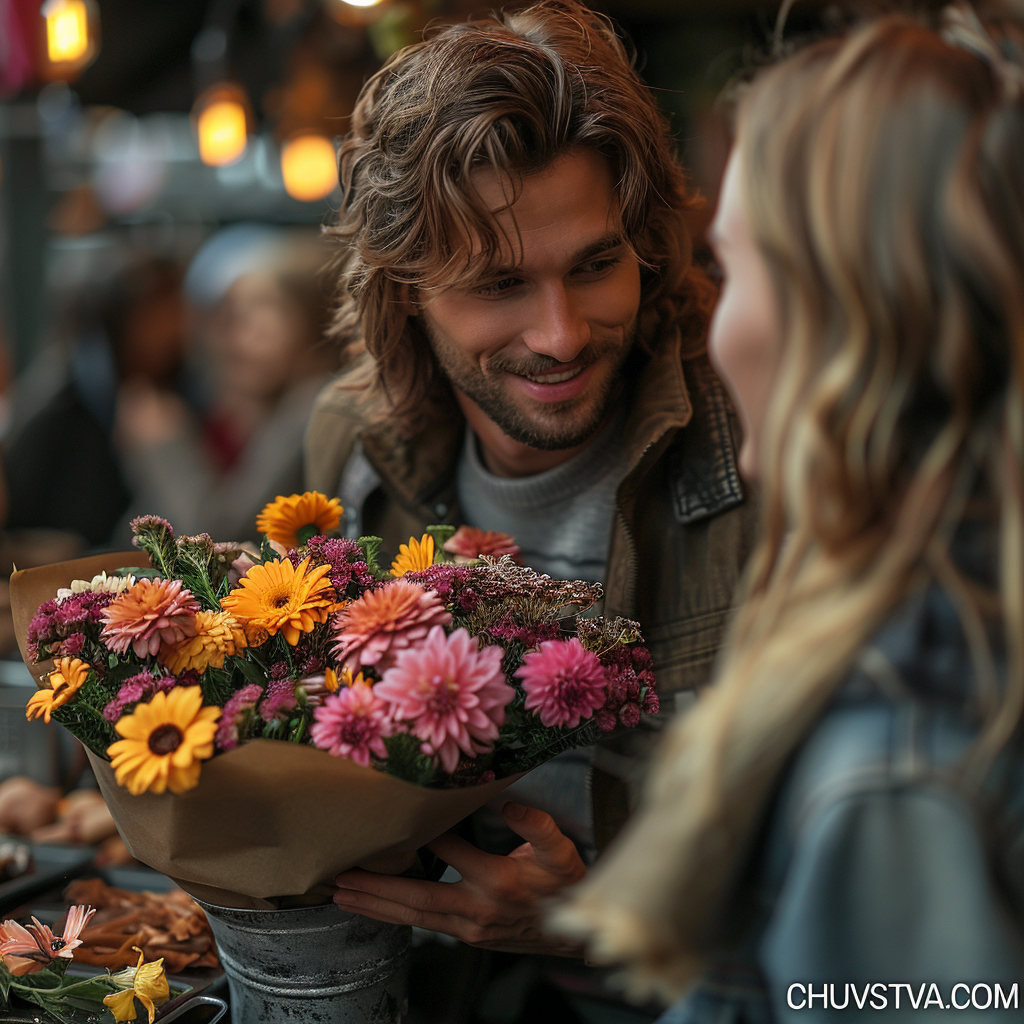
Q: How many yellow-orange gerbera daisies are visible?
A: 5